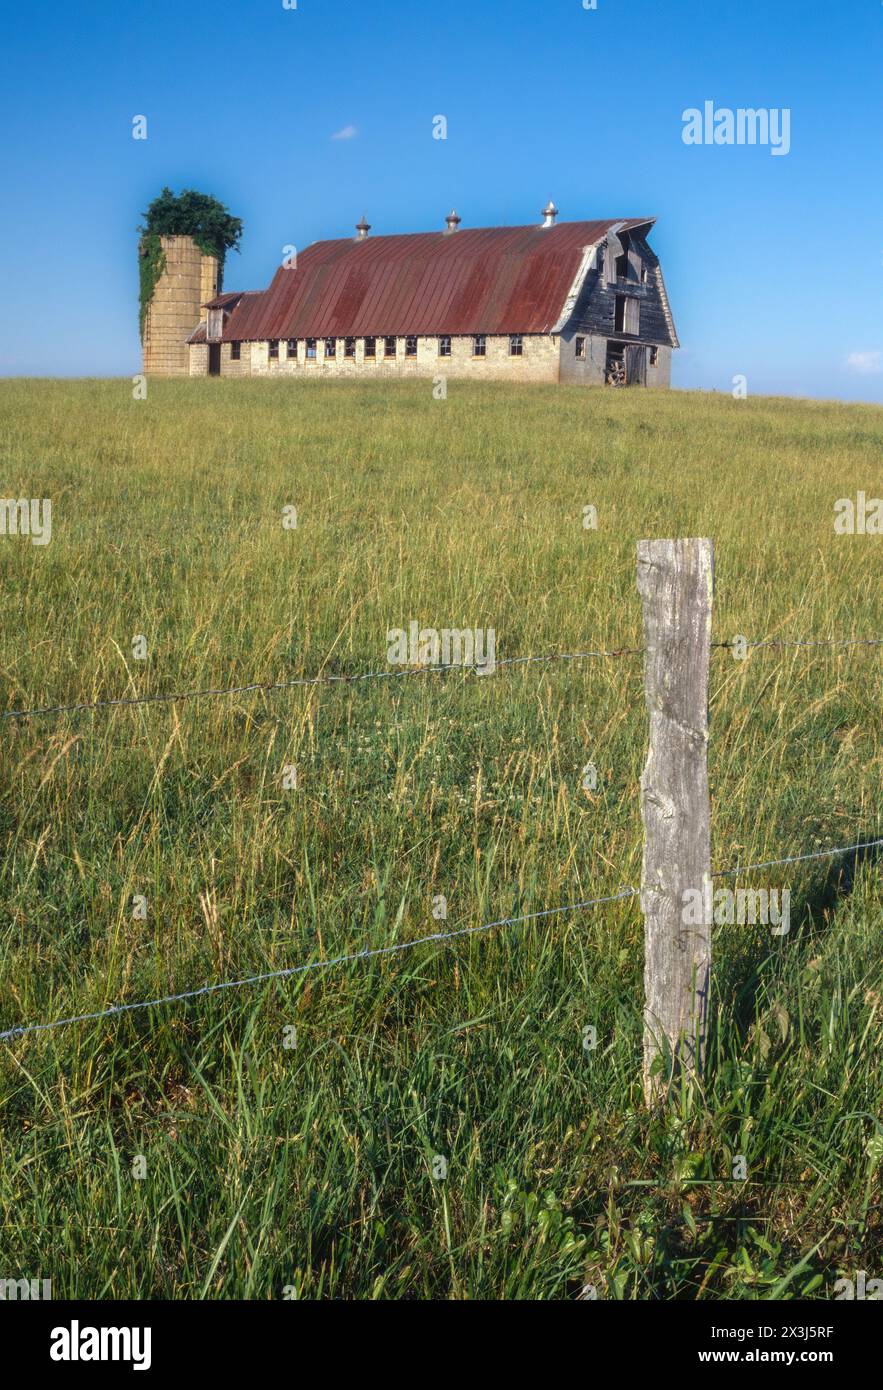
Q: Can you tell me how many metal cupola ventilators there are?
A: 3